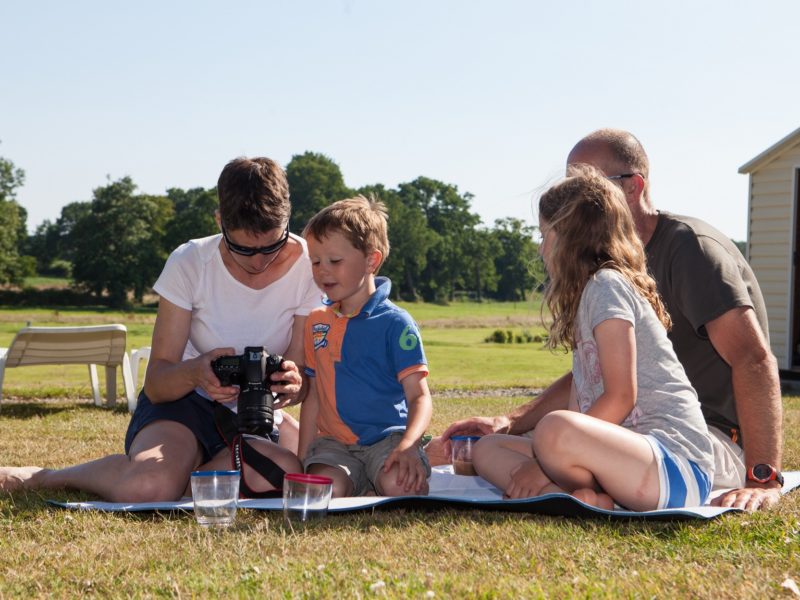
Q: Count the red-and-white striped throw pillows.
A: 0